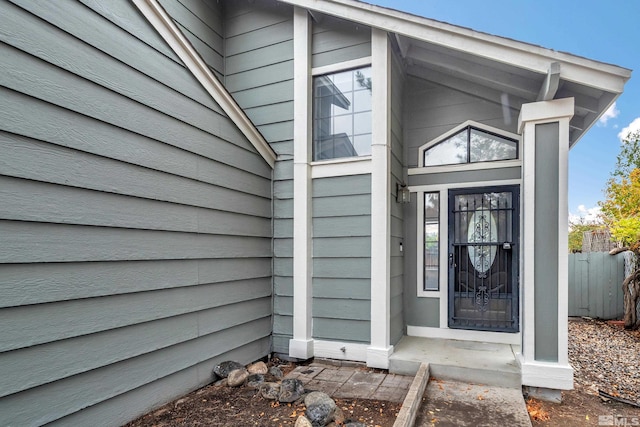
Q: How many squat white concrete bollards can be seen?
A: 0